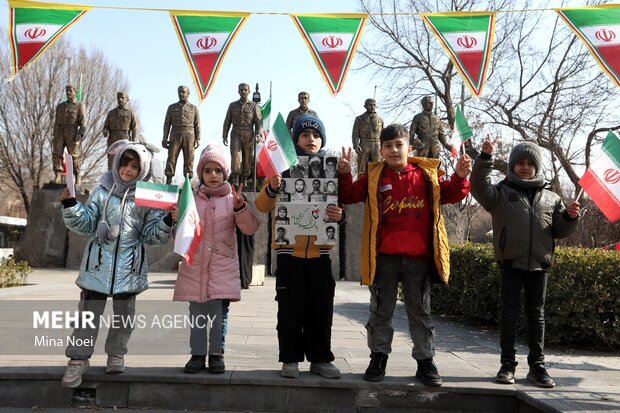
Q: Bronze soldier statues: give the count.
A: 7